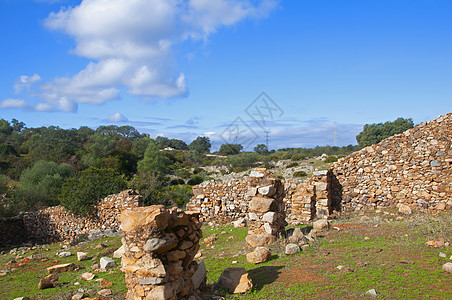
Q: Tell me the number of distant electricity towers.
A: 2